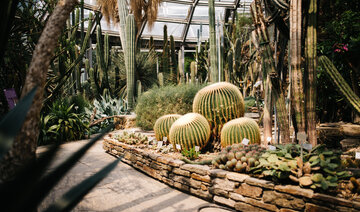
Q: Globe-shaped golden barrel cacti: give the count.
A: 4